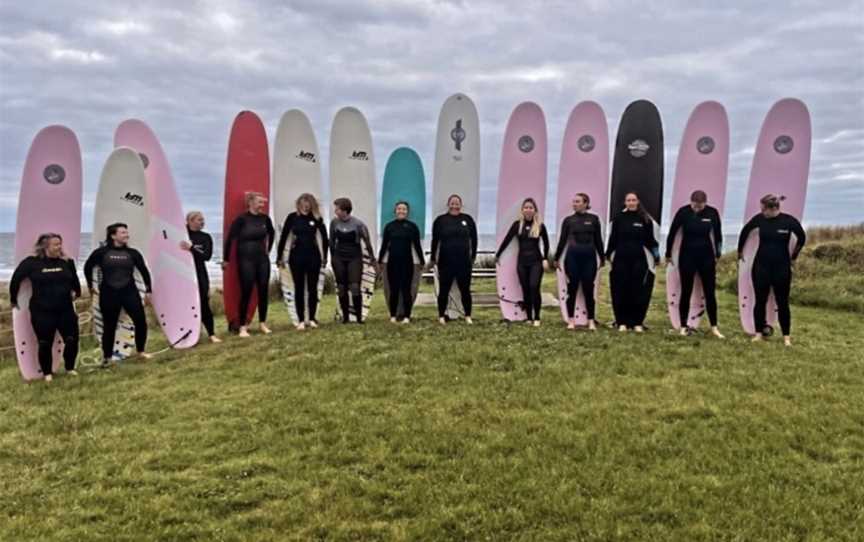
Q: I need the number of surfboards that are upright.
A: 13